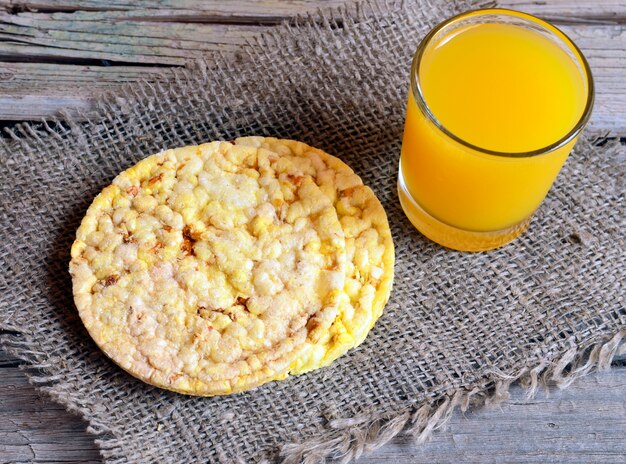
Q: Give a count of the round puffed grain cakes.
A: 2